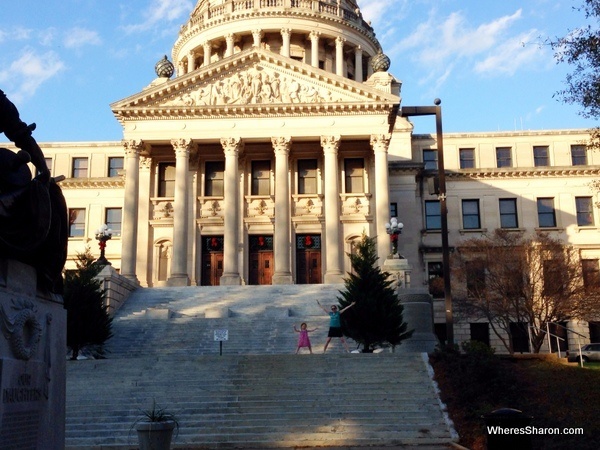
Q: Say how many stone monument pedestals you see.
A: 1